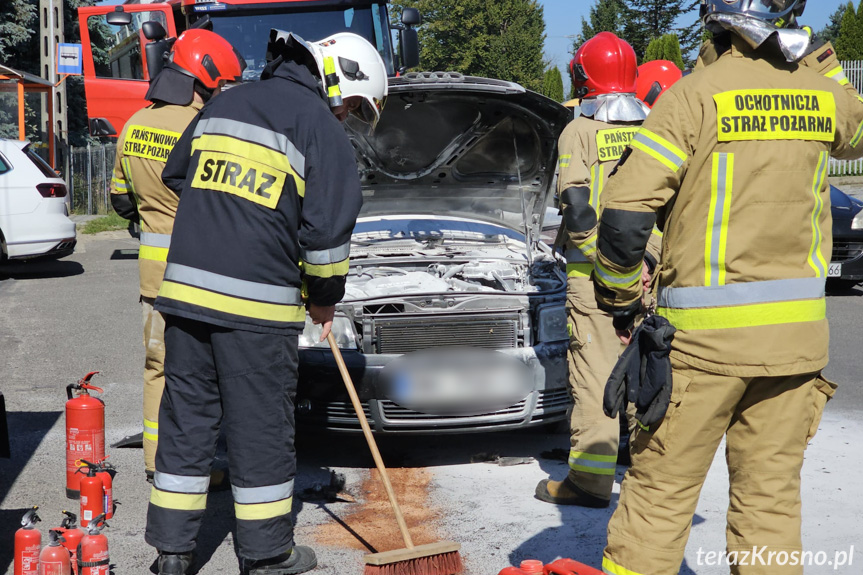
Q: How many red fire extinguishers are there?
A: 7